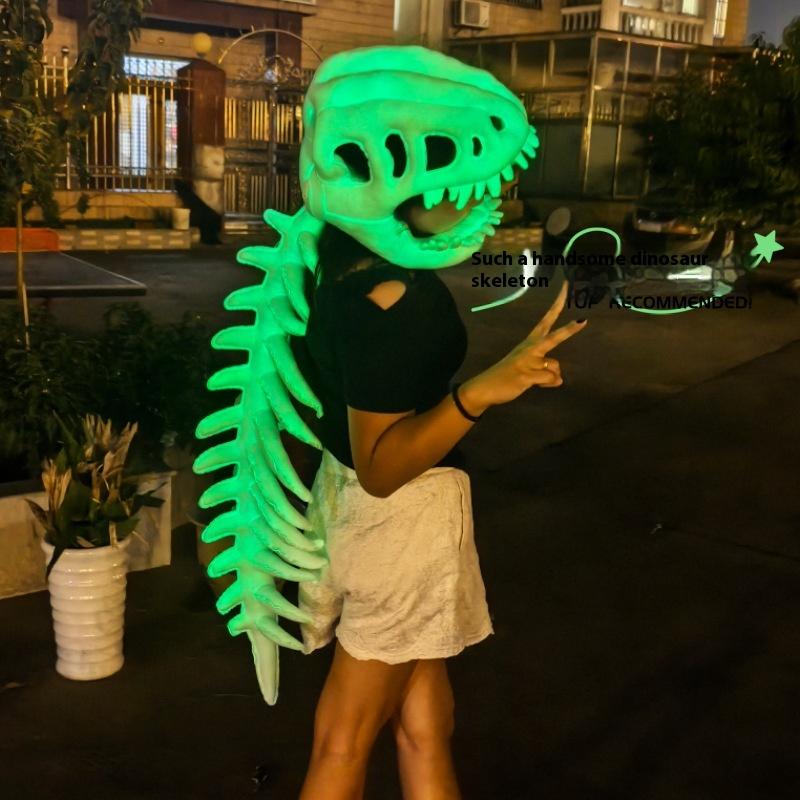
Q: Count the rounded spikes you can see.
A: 12